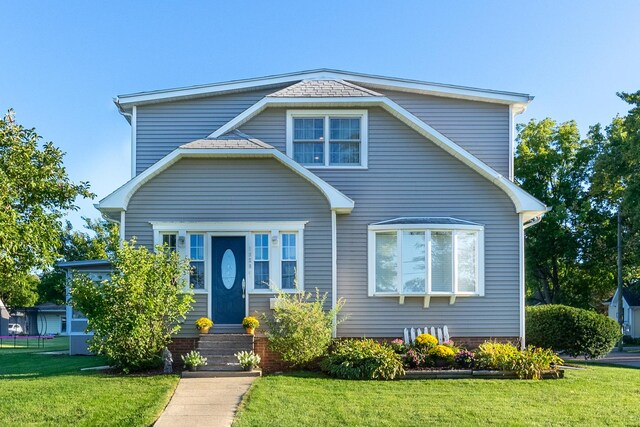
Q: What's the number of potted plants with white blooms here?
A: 2